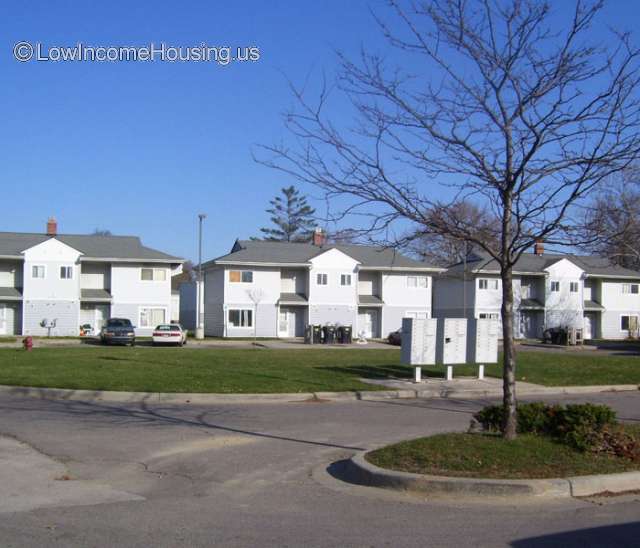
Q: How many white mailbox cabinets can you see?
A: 3